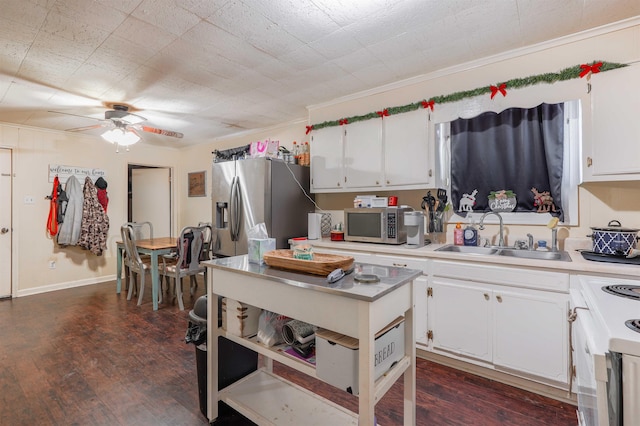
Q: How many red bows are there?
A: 6